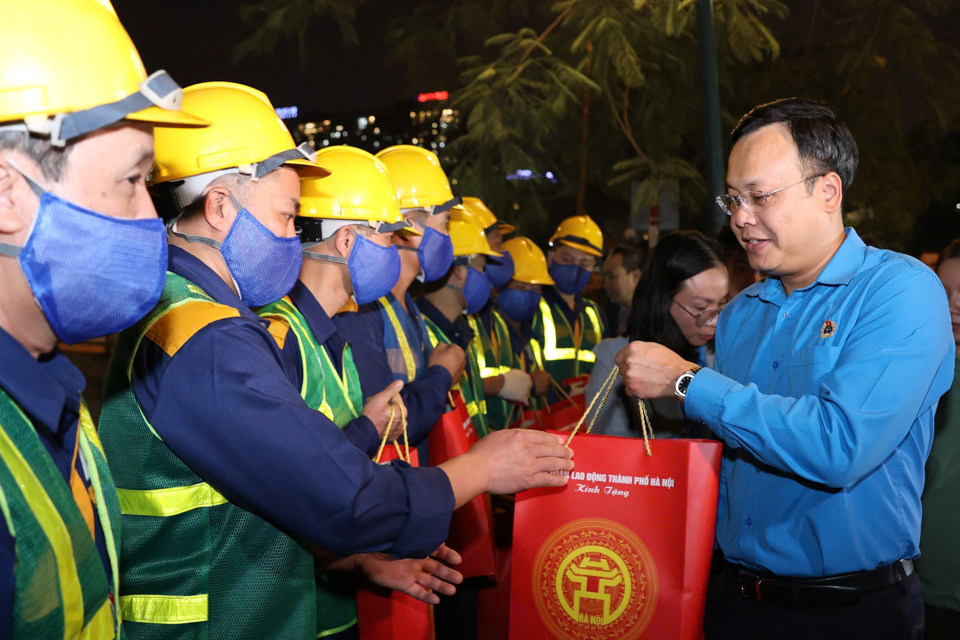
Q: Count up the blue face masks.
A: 8